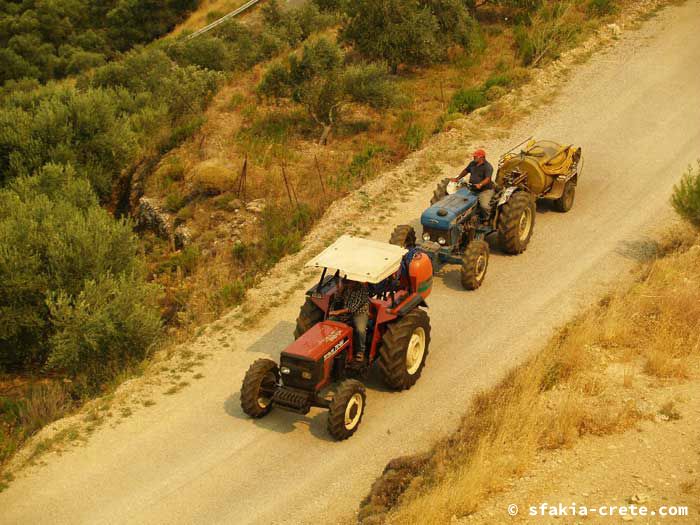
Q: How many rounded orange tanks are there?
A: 1